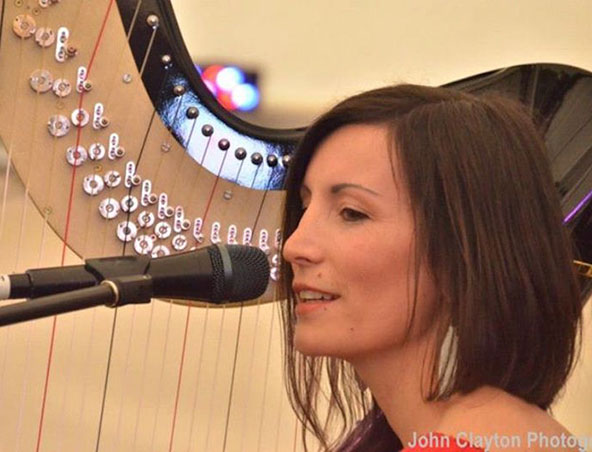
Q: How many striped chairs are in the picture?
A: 0